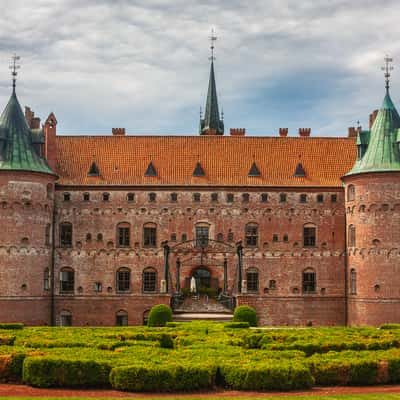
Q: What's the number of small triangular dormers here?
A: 5